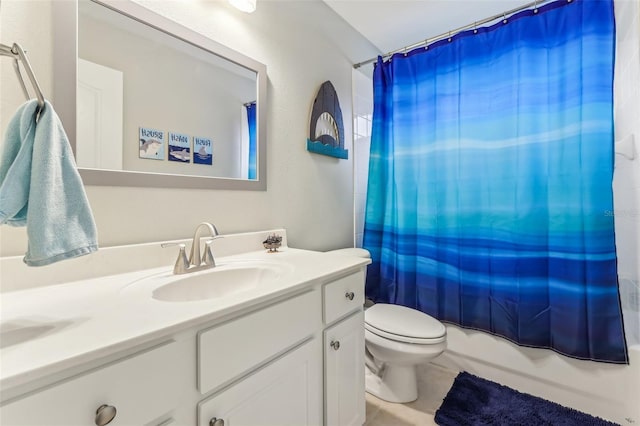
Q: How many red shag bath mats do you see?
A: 0